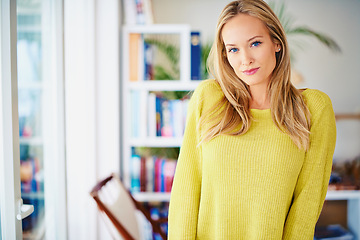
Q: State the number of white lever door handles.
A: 1